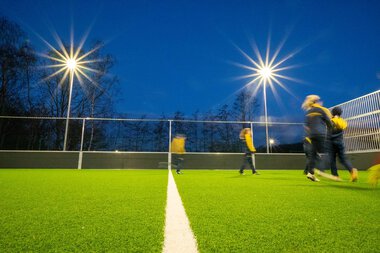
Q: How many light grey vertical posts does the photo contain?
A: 5